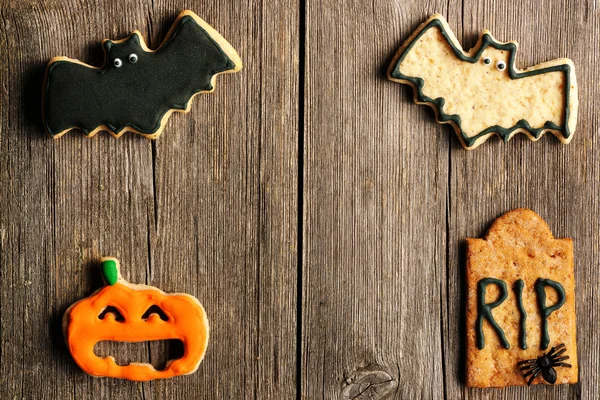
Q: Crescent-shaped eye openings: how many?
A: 2